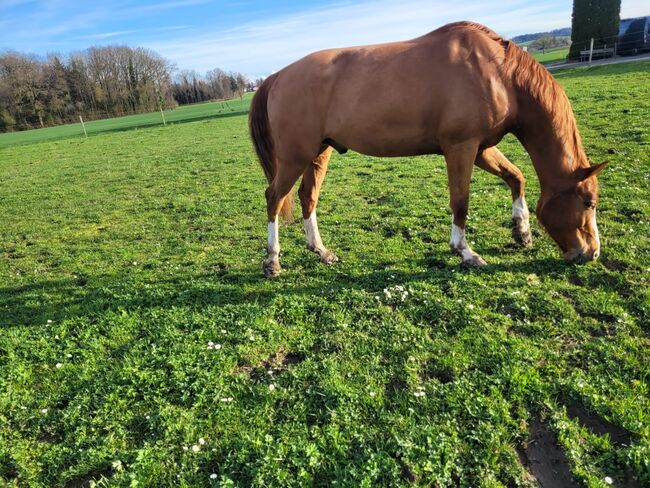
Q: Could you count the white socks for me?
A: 4